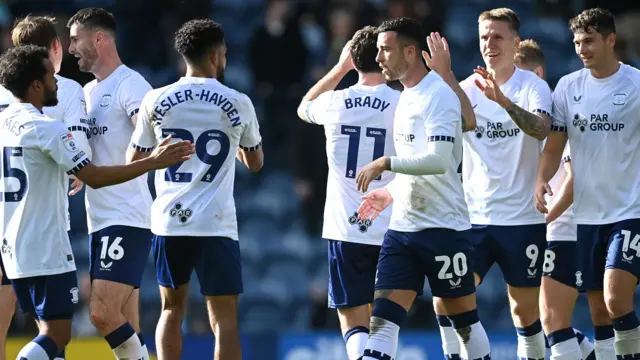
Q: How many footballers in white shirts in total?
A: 9